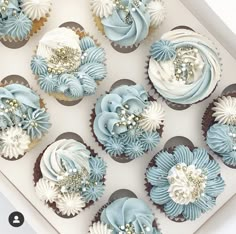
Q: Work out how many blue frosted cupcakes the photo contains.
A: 10